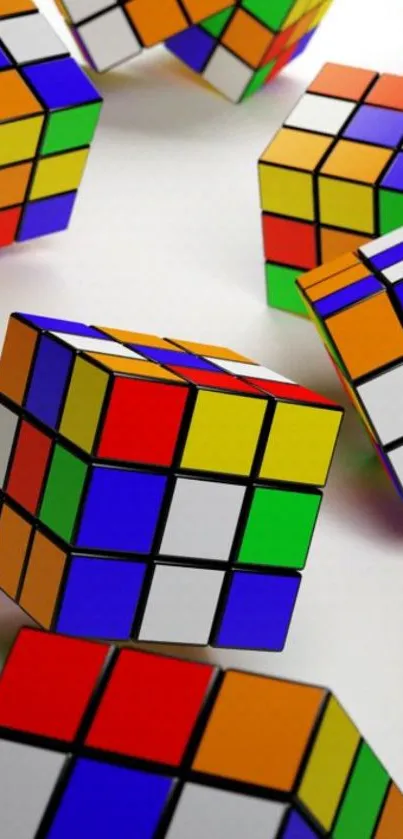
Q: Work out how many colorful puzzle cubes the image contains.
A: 7